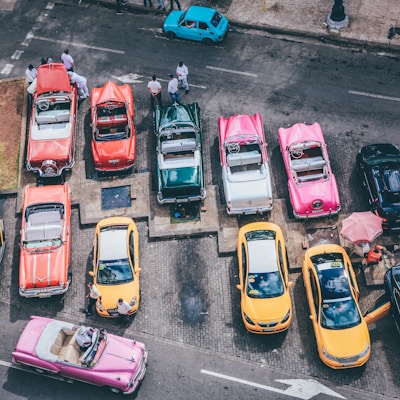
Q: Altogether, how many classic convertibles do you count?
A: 7